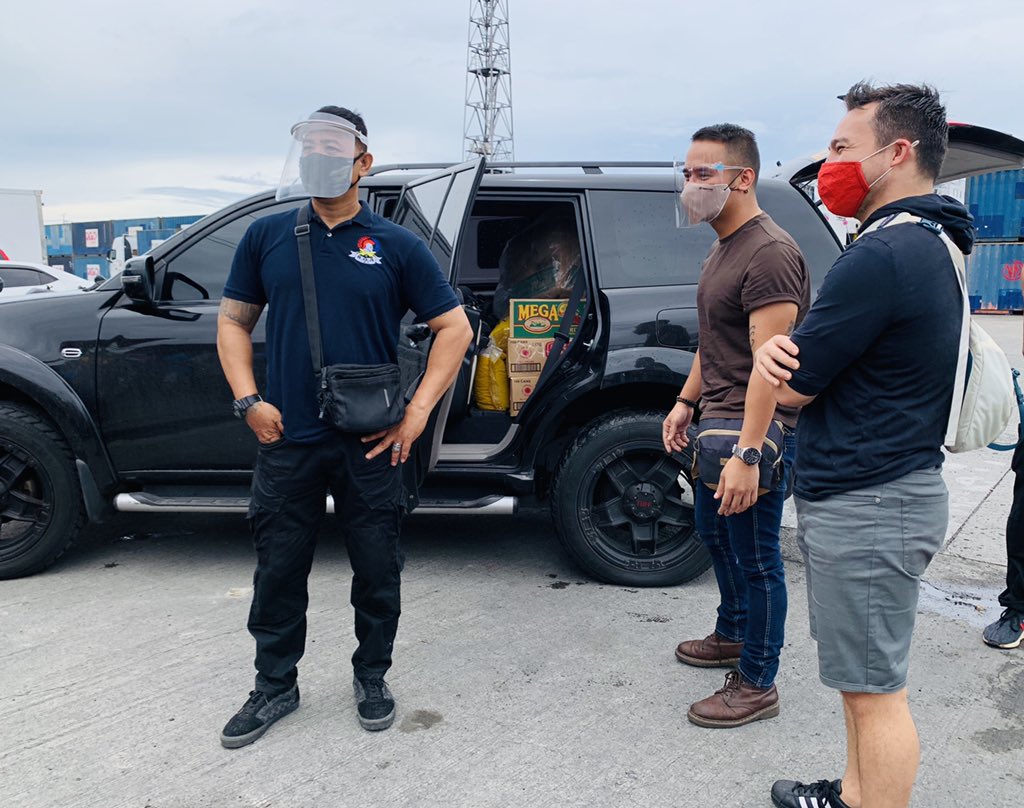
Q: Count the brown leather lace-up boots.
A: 2